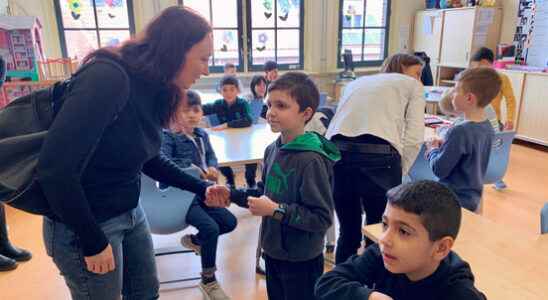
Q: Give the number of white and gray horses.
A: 0